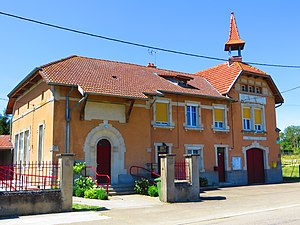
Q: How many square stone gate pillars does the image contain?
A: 3